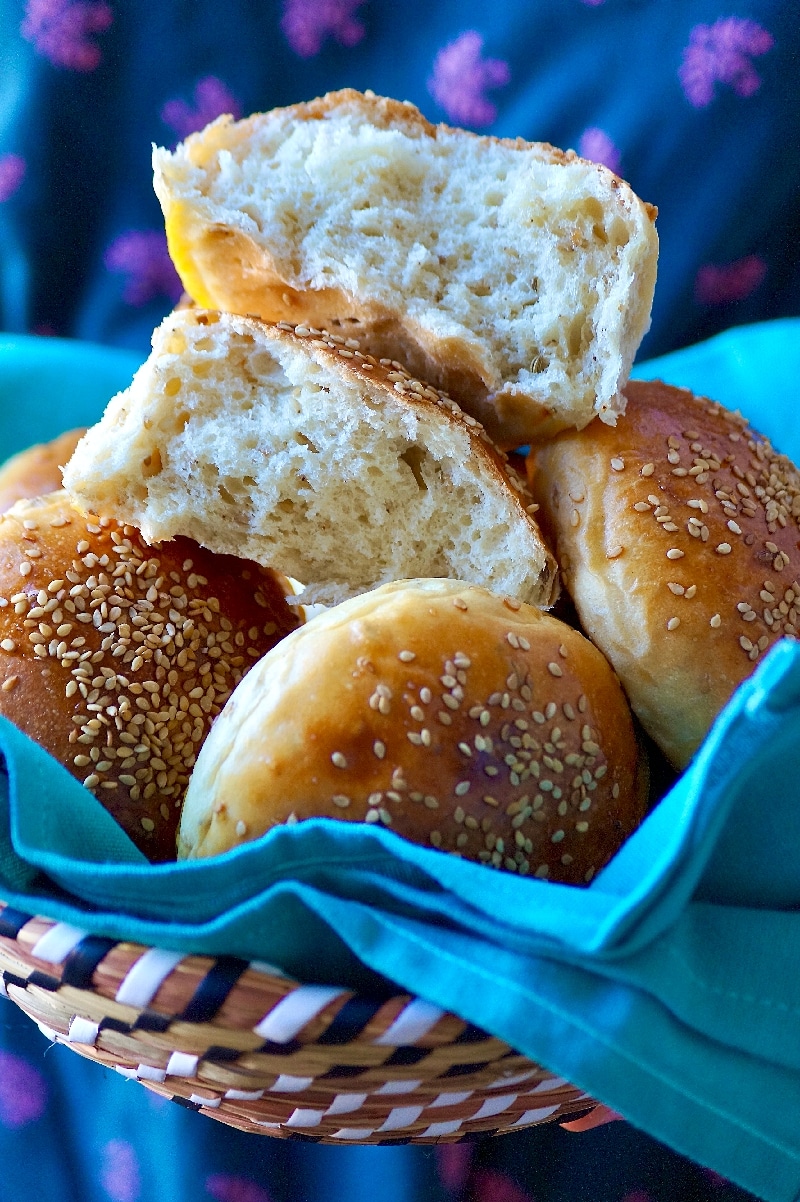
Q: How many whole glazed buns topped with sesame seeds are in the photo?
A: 3